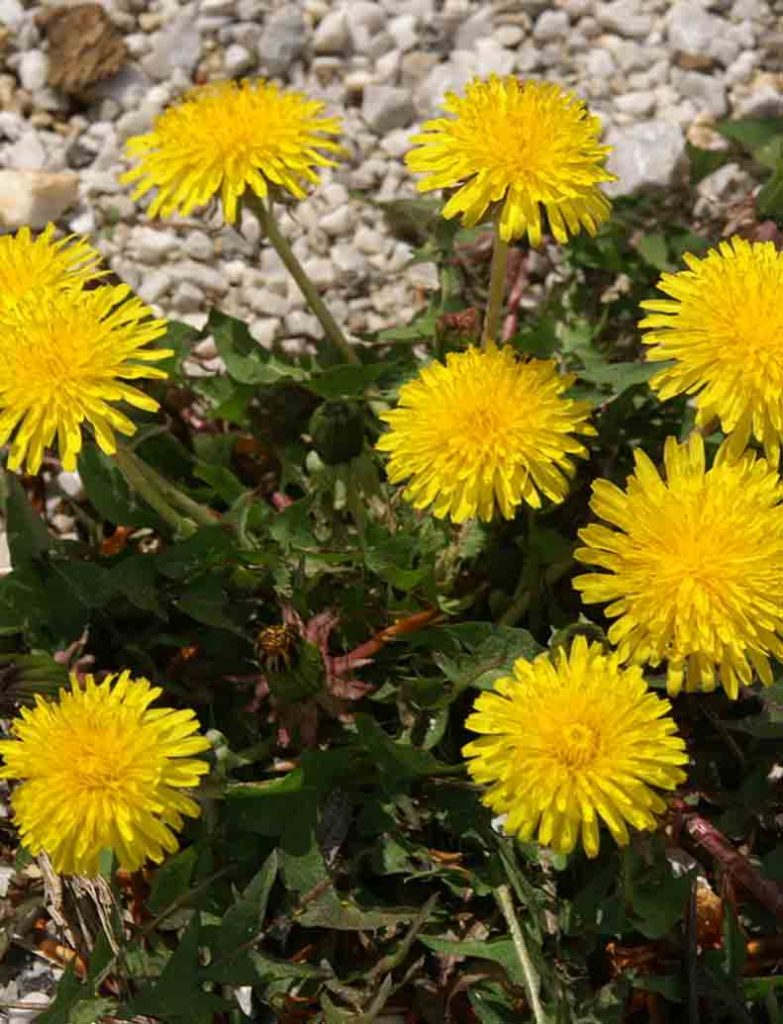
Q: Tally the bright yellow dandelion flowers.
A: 9